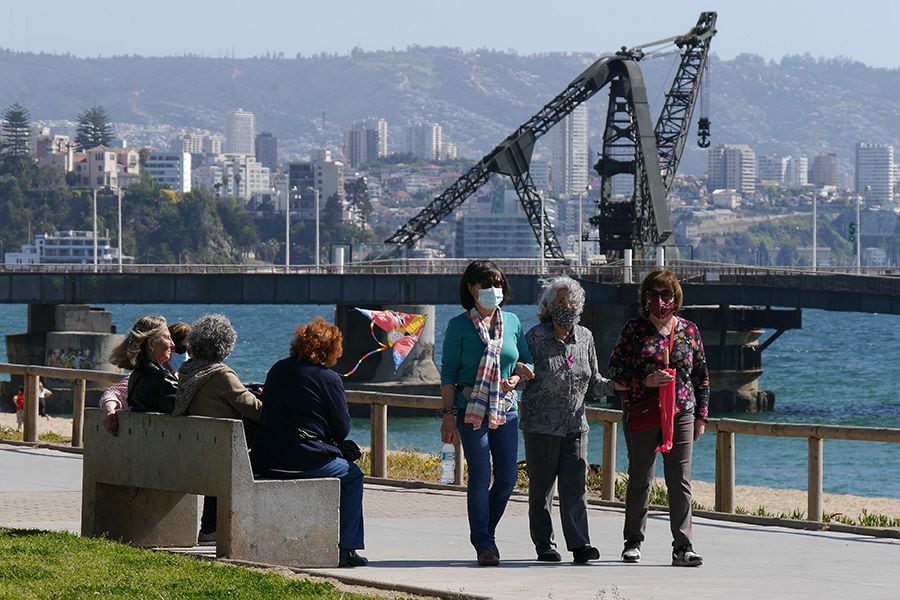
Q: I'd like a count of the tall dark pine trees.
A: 2